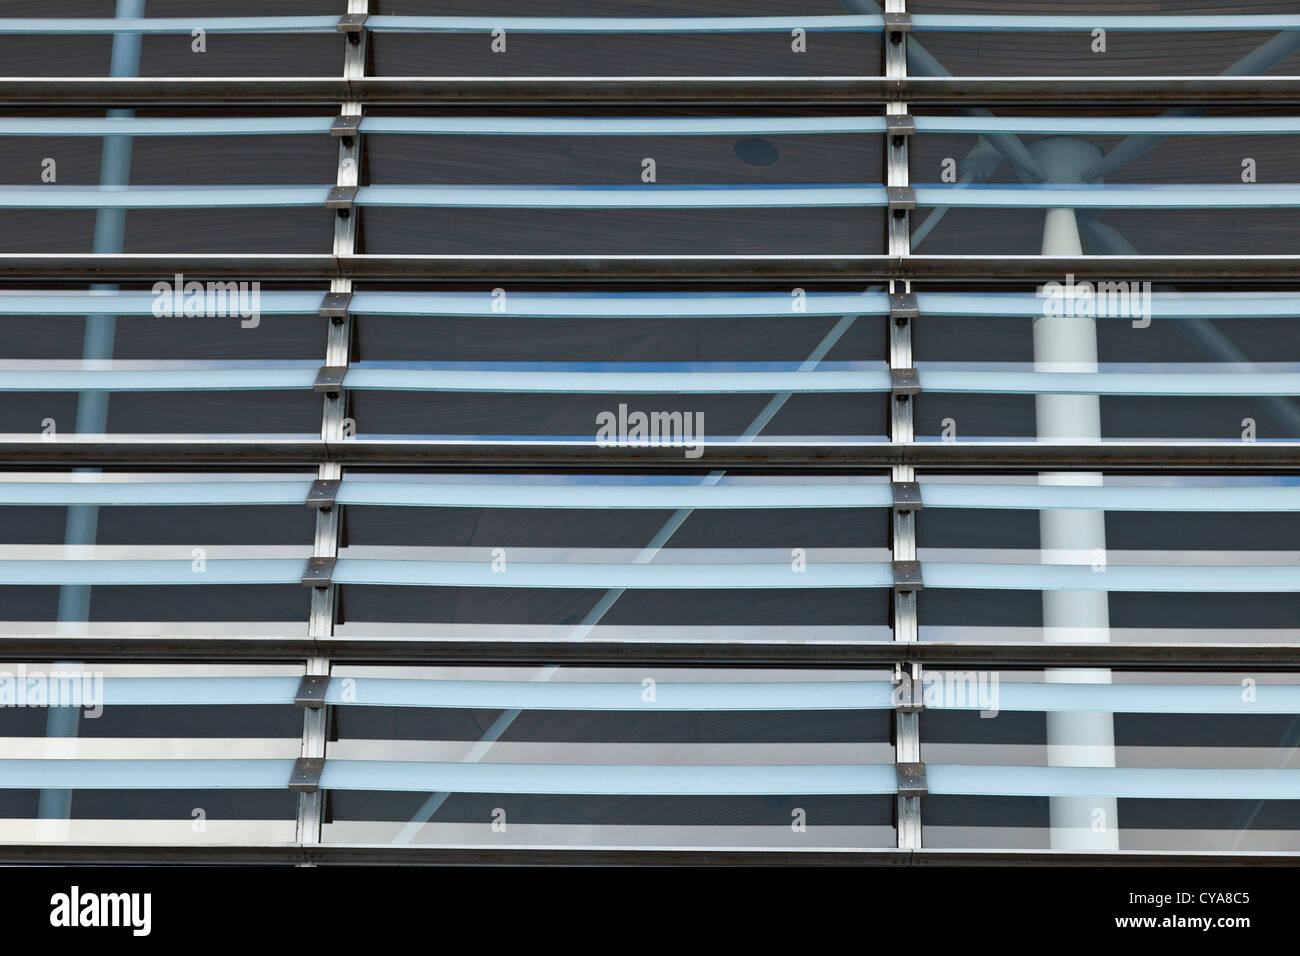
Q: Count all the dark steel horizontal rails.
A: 5